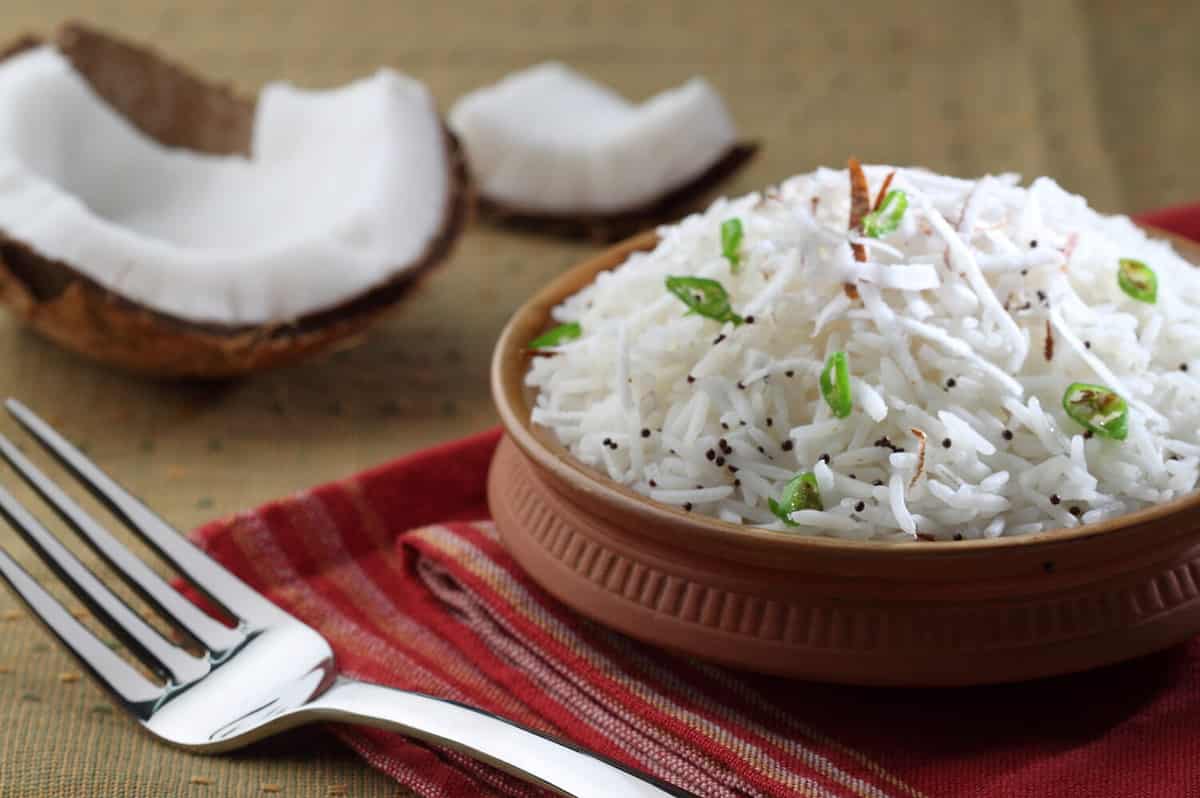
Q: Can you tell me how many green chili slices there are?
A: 8